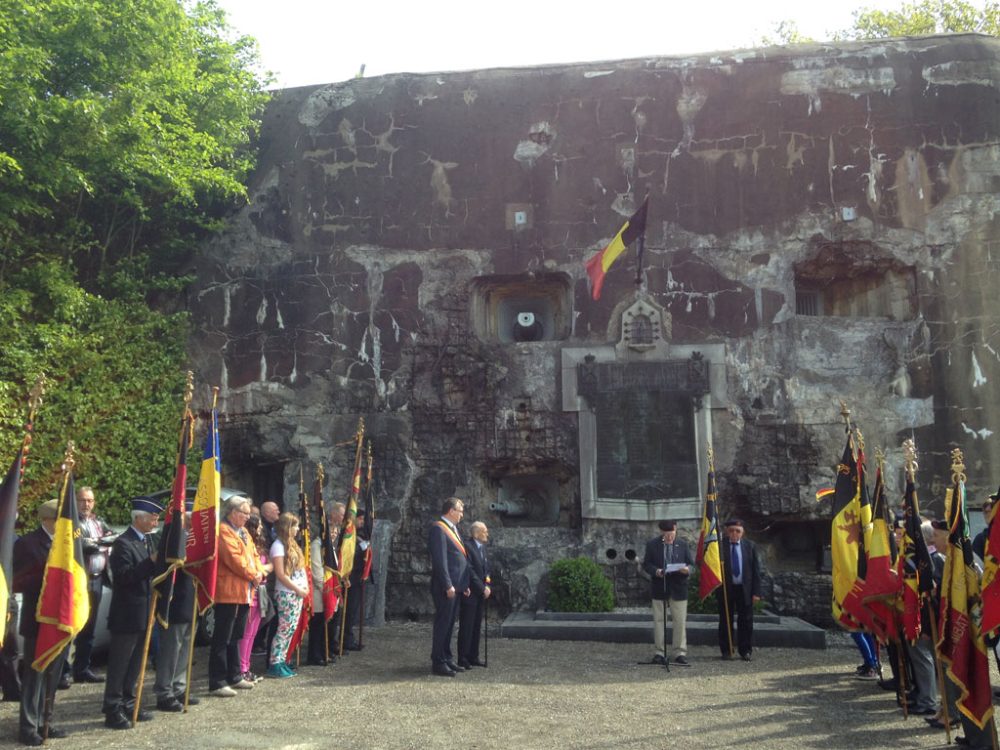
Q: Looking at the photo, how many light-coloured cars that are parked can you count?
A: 1